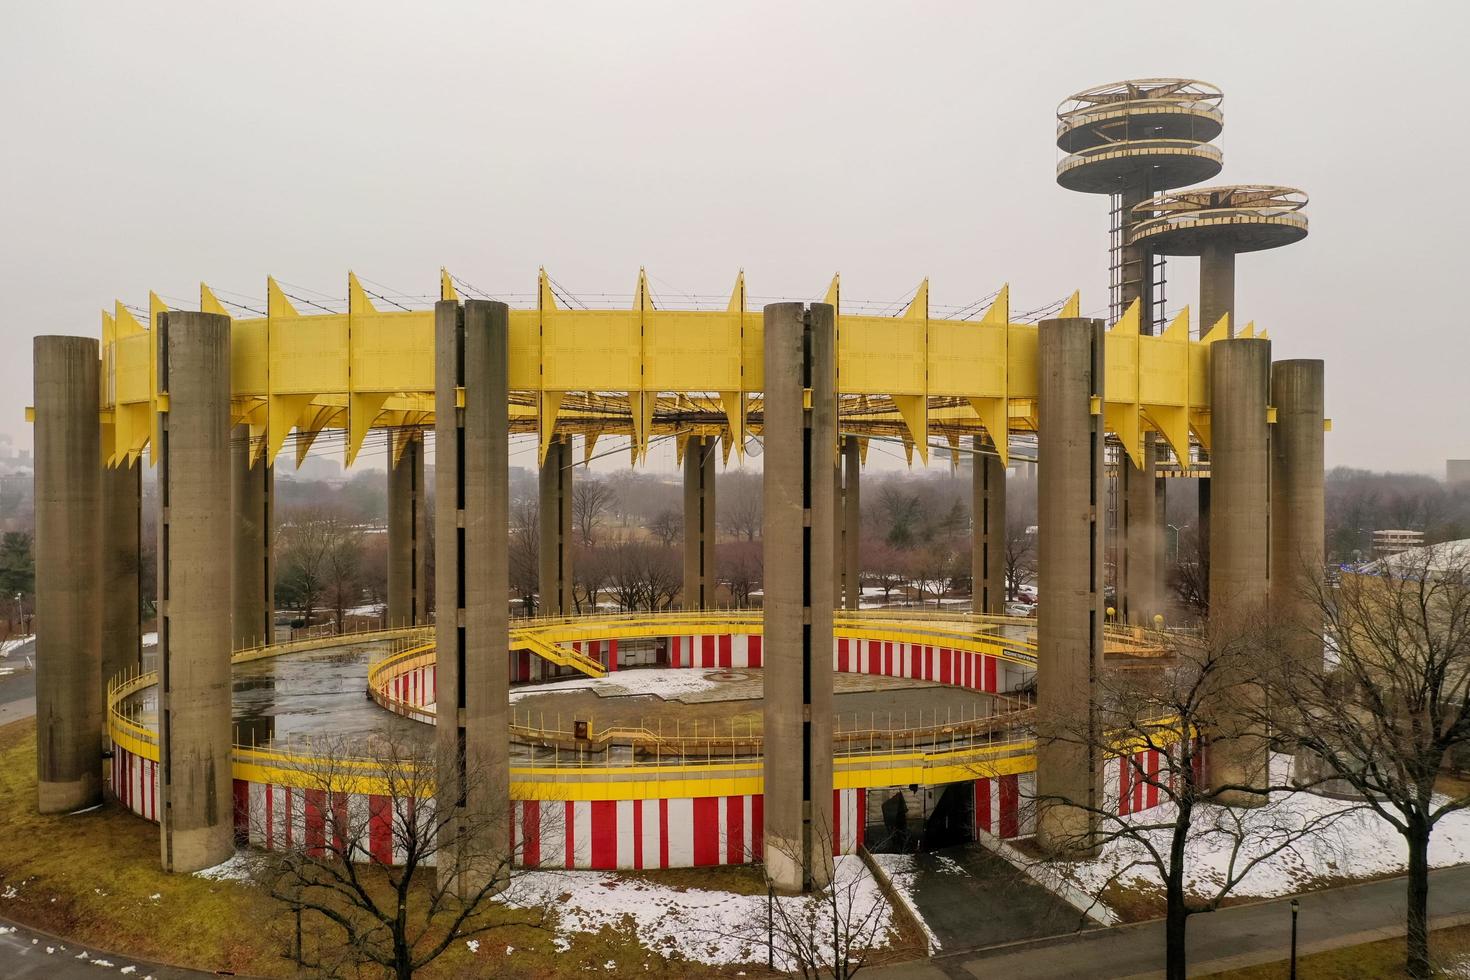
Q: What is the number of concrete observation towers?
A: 2